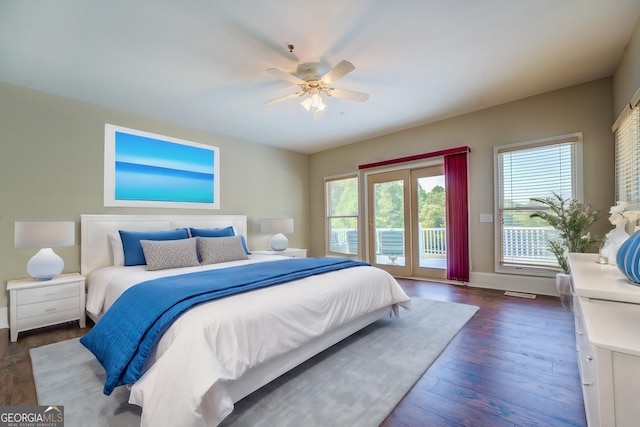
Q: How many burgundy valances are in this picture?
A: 1